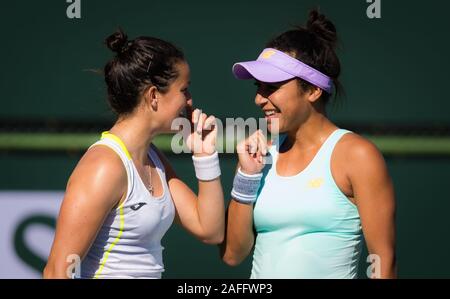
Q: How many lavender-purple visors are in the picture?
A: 1